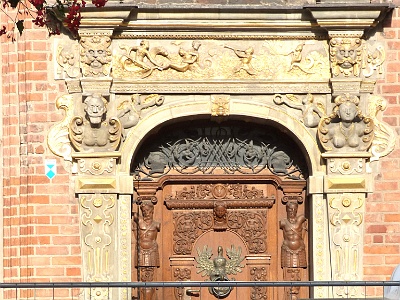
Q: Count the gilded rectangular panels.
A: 2